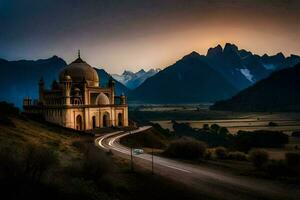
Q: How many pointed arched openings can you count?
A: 4